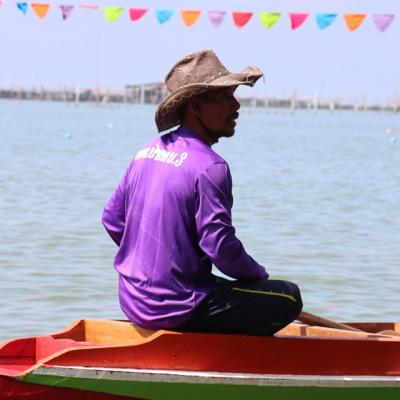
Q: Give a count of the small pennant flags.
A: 15